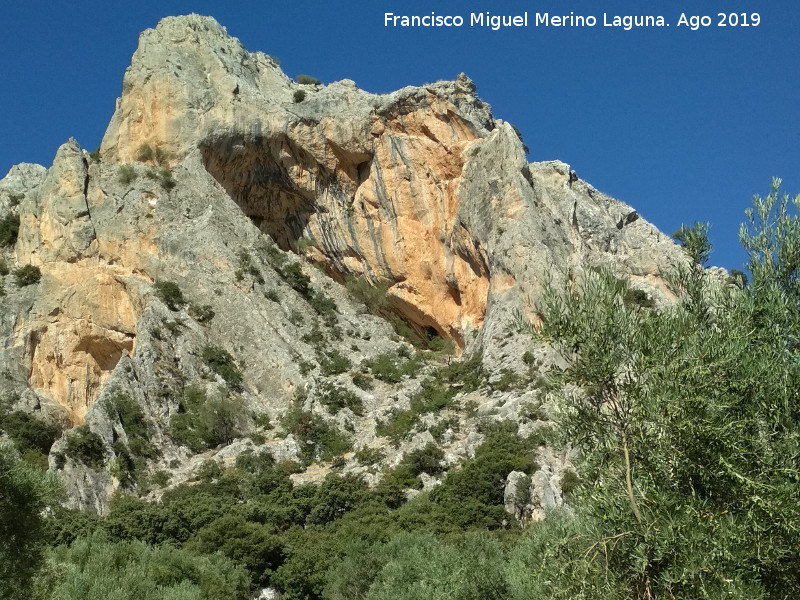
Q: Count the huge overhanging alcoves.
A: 1